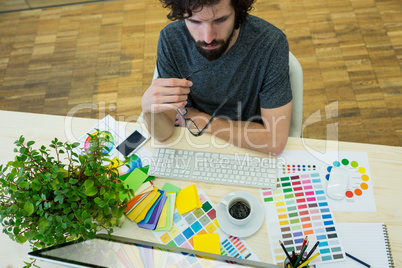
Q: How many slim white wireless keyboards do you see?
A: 1